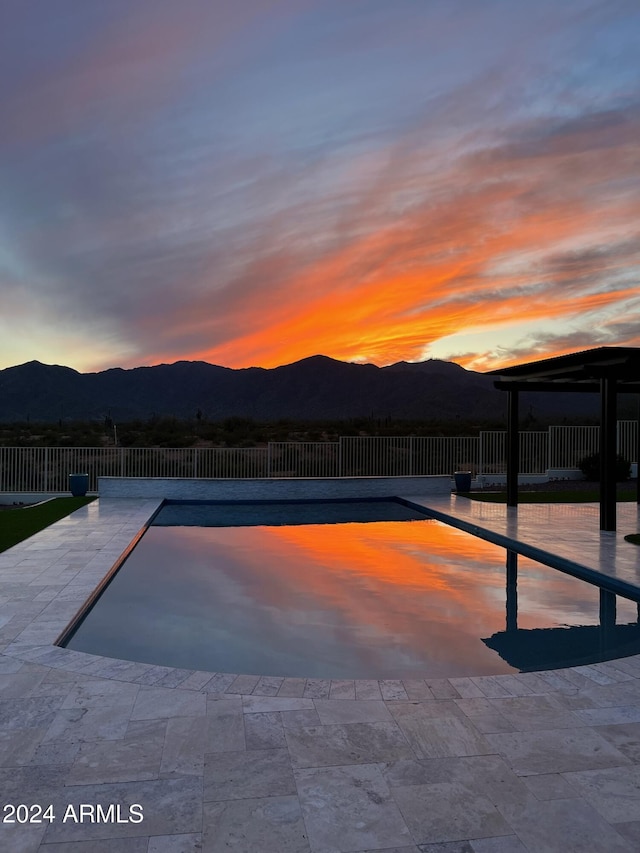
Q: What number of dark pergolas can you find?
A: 1